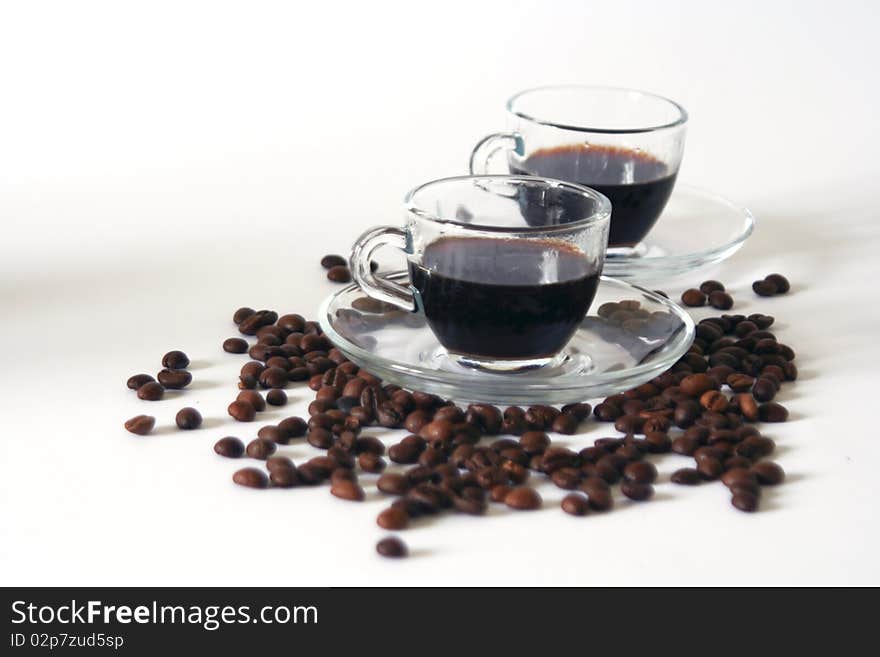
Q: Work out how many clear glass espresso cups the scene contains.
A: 2